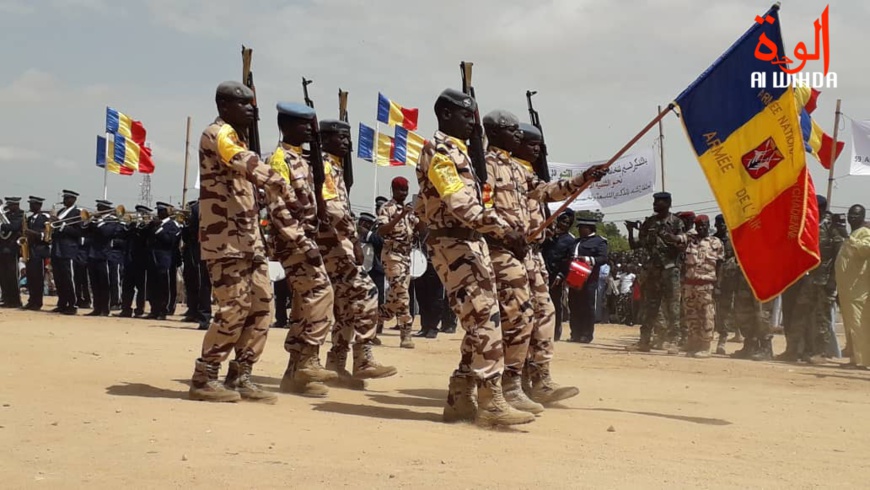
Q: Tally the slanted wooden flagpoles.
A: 1